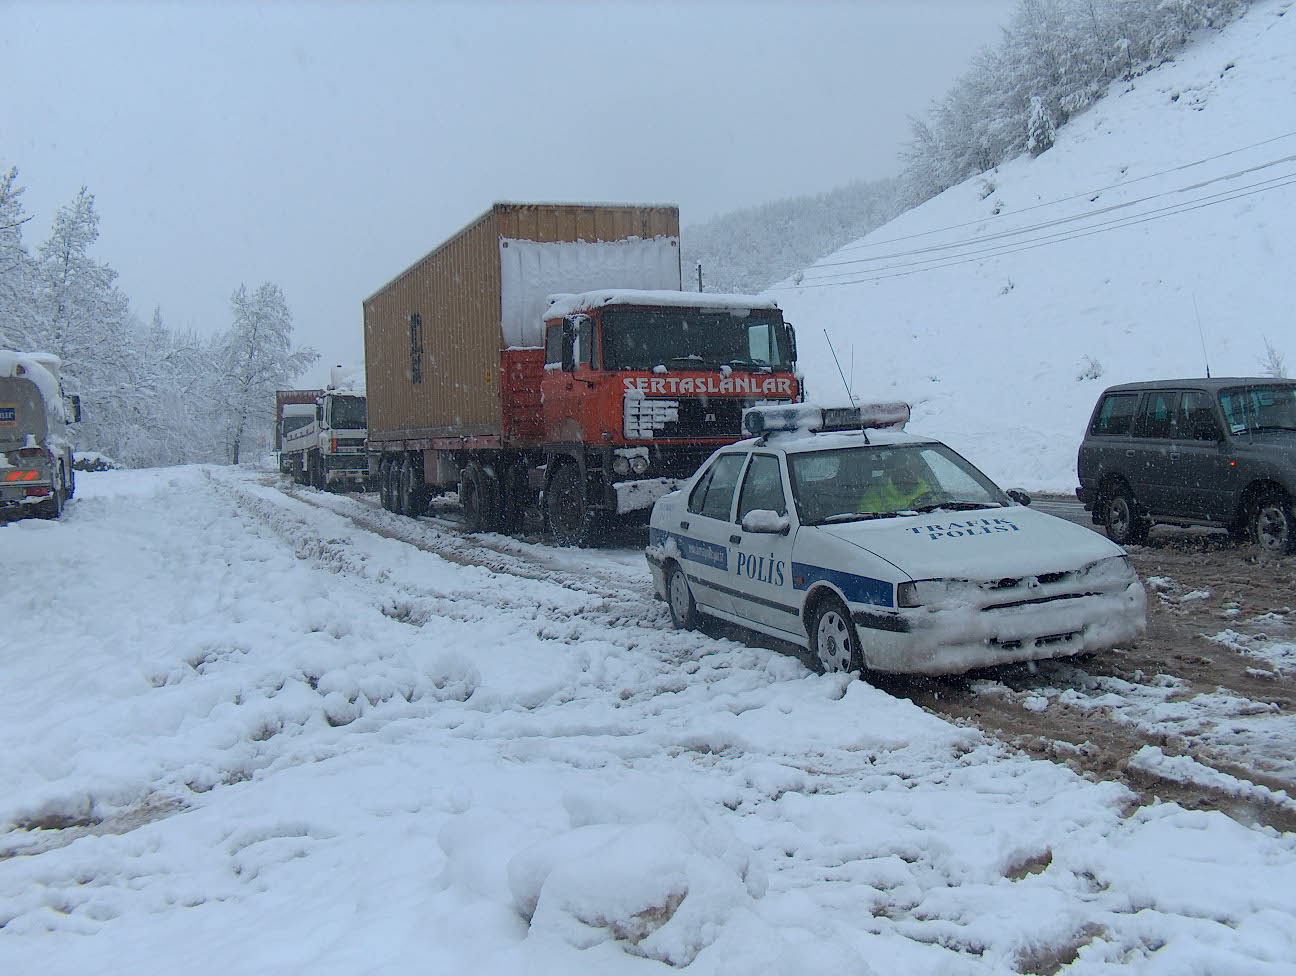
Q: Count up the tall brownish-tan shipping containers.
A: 1